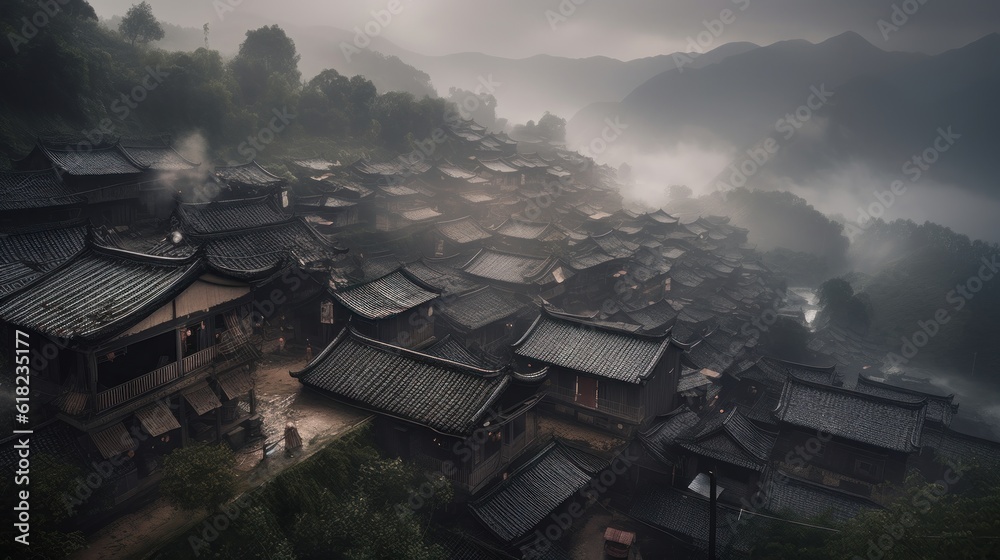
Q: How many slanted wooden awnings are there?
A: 4